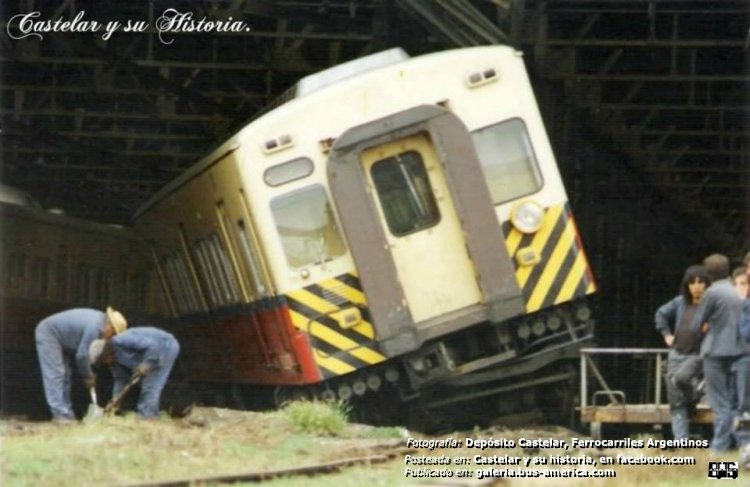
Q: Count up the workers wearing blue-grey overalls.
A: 2